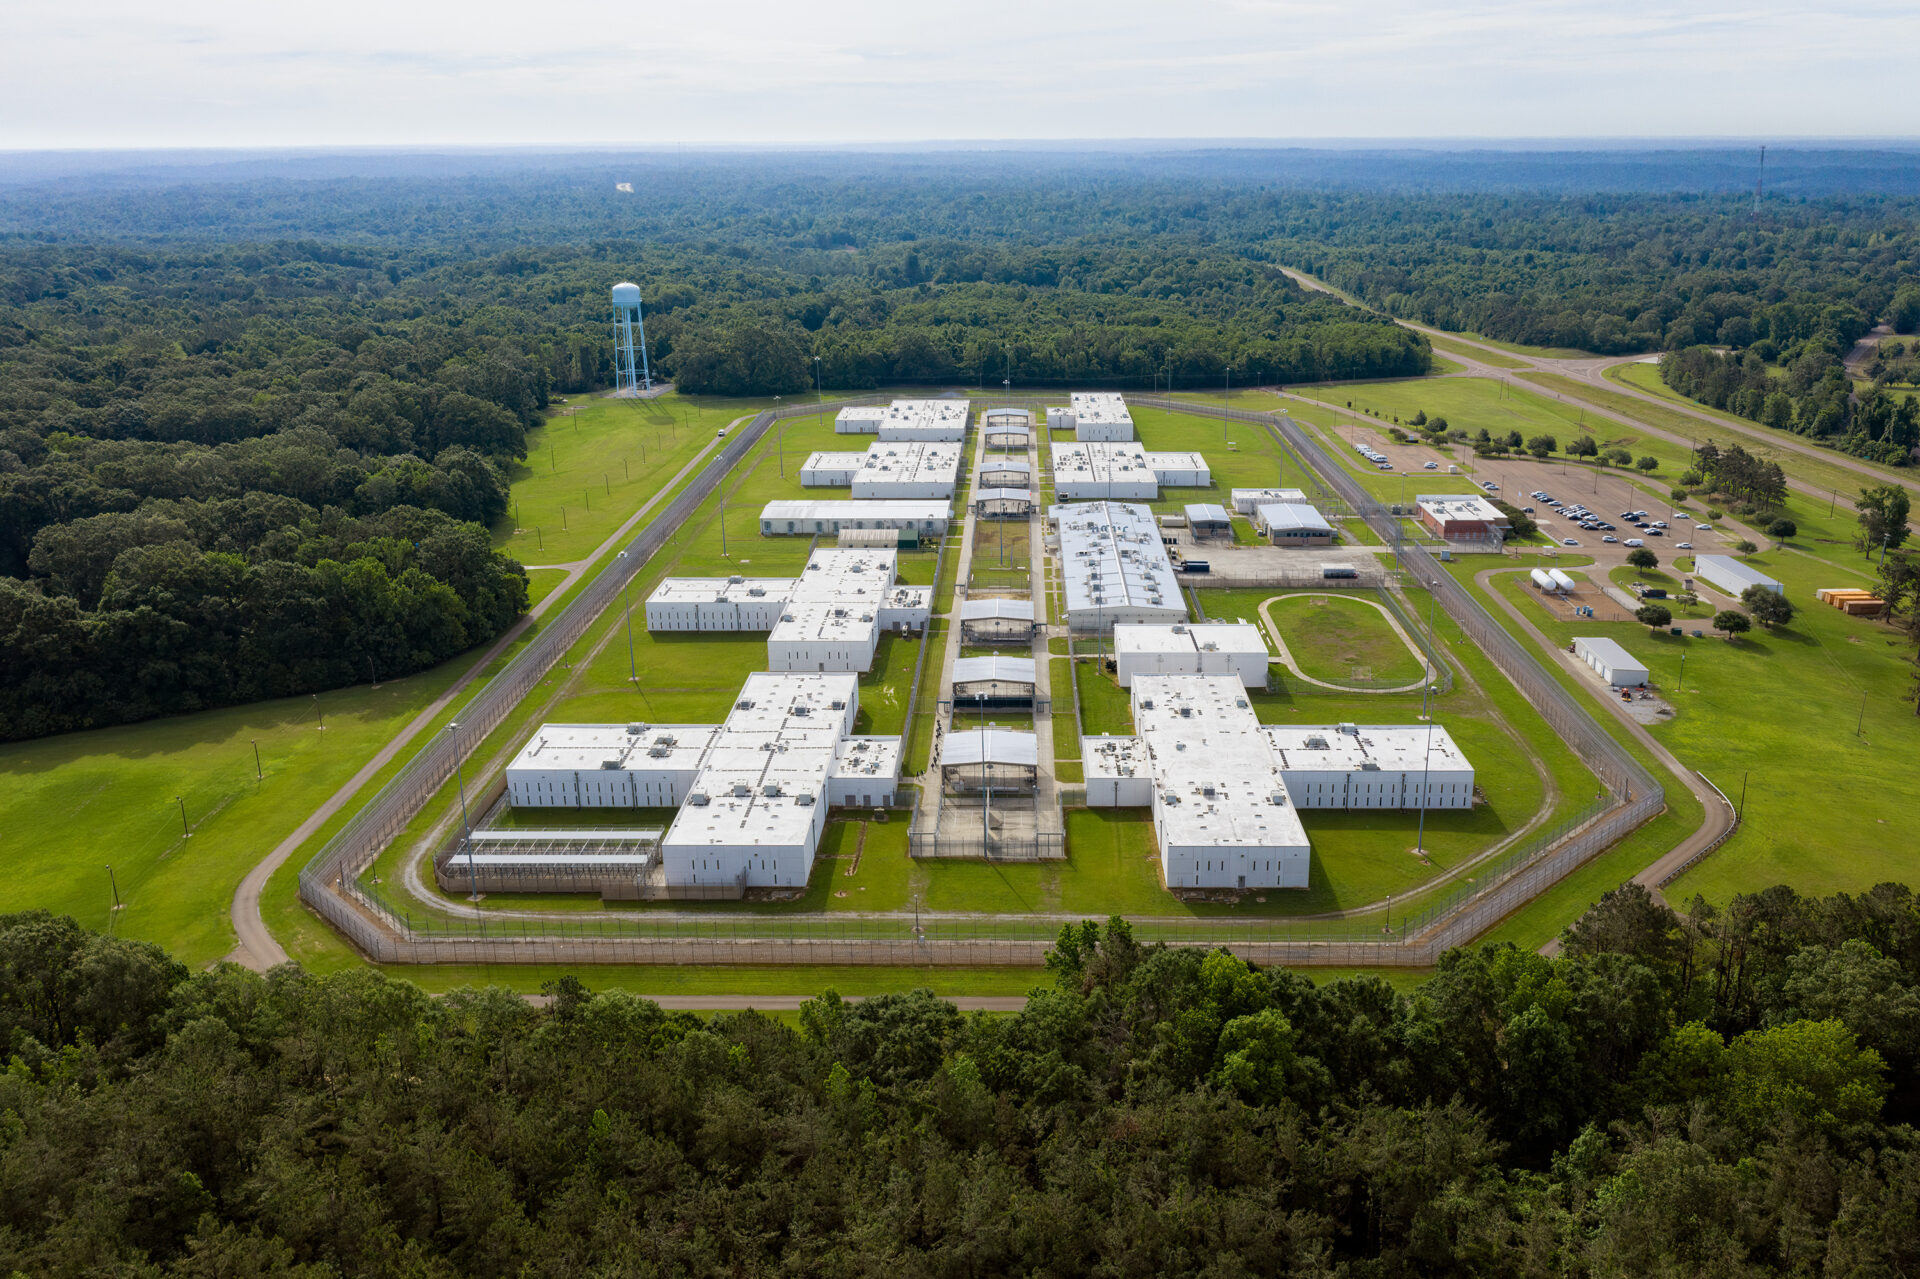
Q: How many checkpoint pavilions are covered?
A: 7